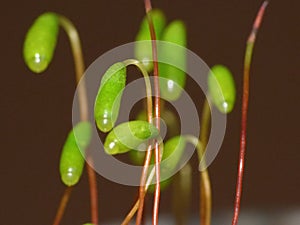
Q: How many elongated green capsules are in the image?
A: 8